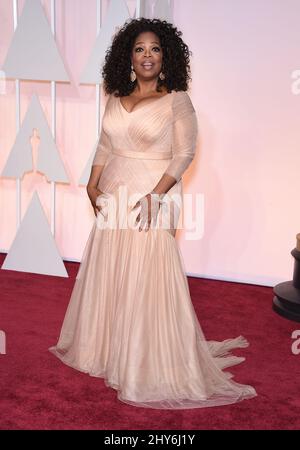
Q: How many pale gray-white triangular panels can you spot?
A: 5